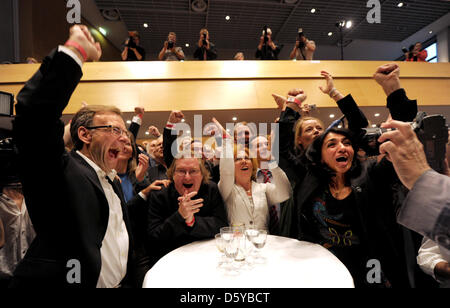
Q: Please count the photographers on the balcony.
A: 6